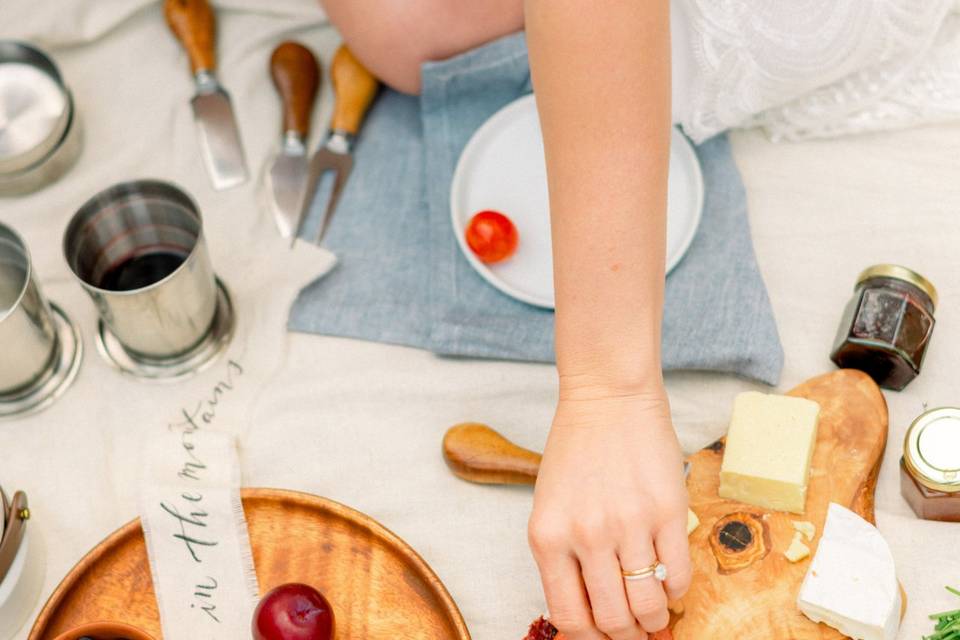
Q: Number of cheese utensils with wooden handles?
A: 4